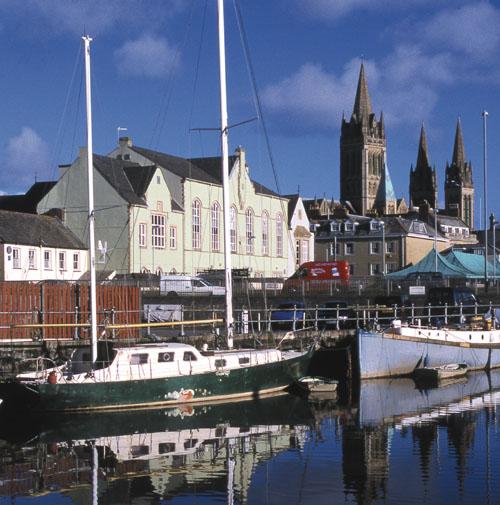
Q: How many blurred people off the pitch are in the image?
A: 0